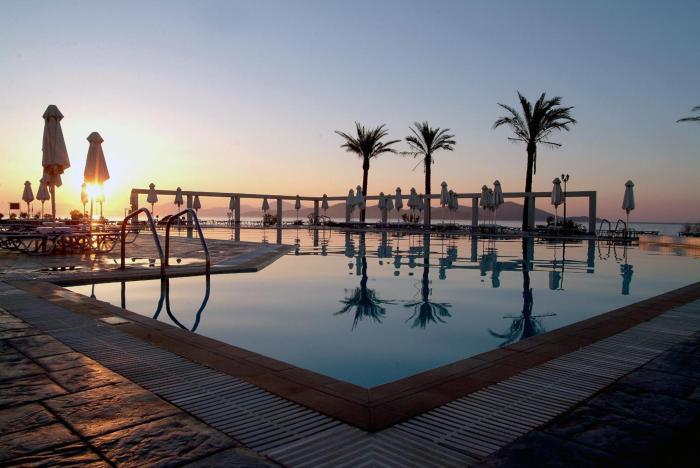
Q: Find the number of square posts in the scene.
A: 11